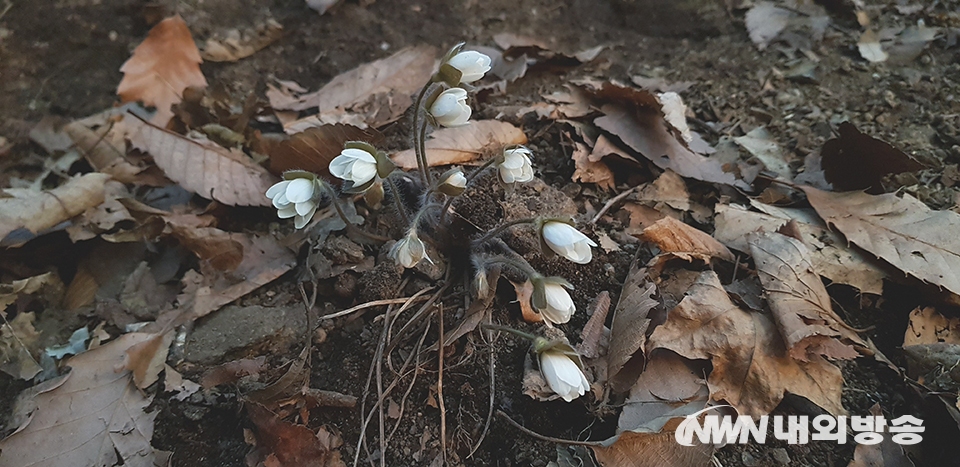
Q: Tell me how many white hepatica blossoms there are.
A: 10